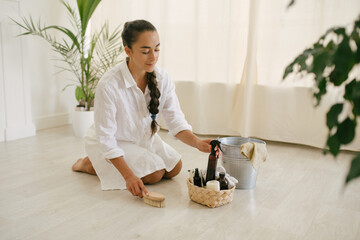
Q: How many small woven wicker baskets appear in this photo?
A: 1